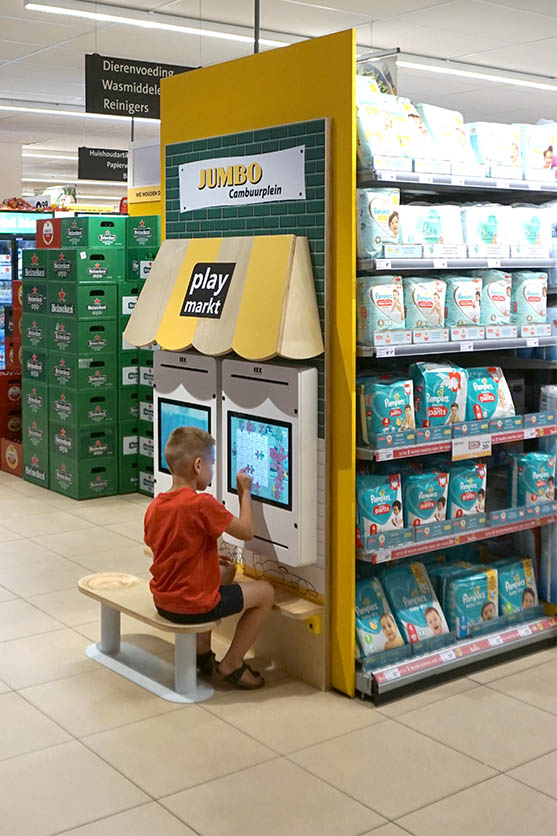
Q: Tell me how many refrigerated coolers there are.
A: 1